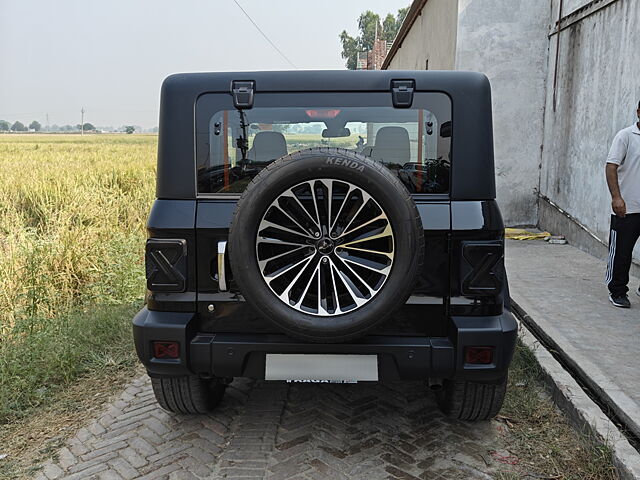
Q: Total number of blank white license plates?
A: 1